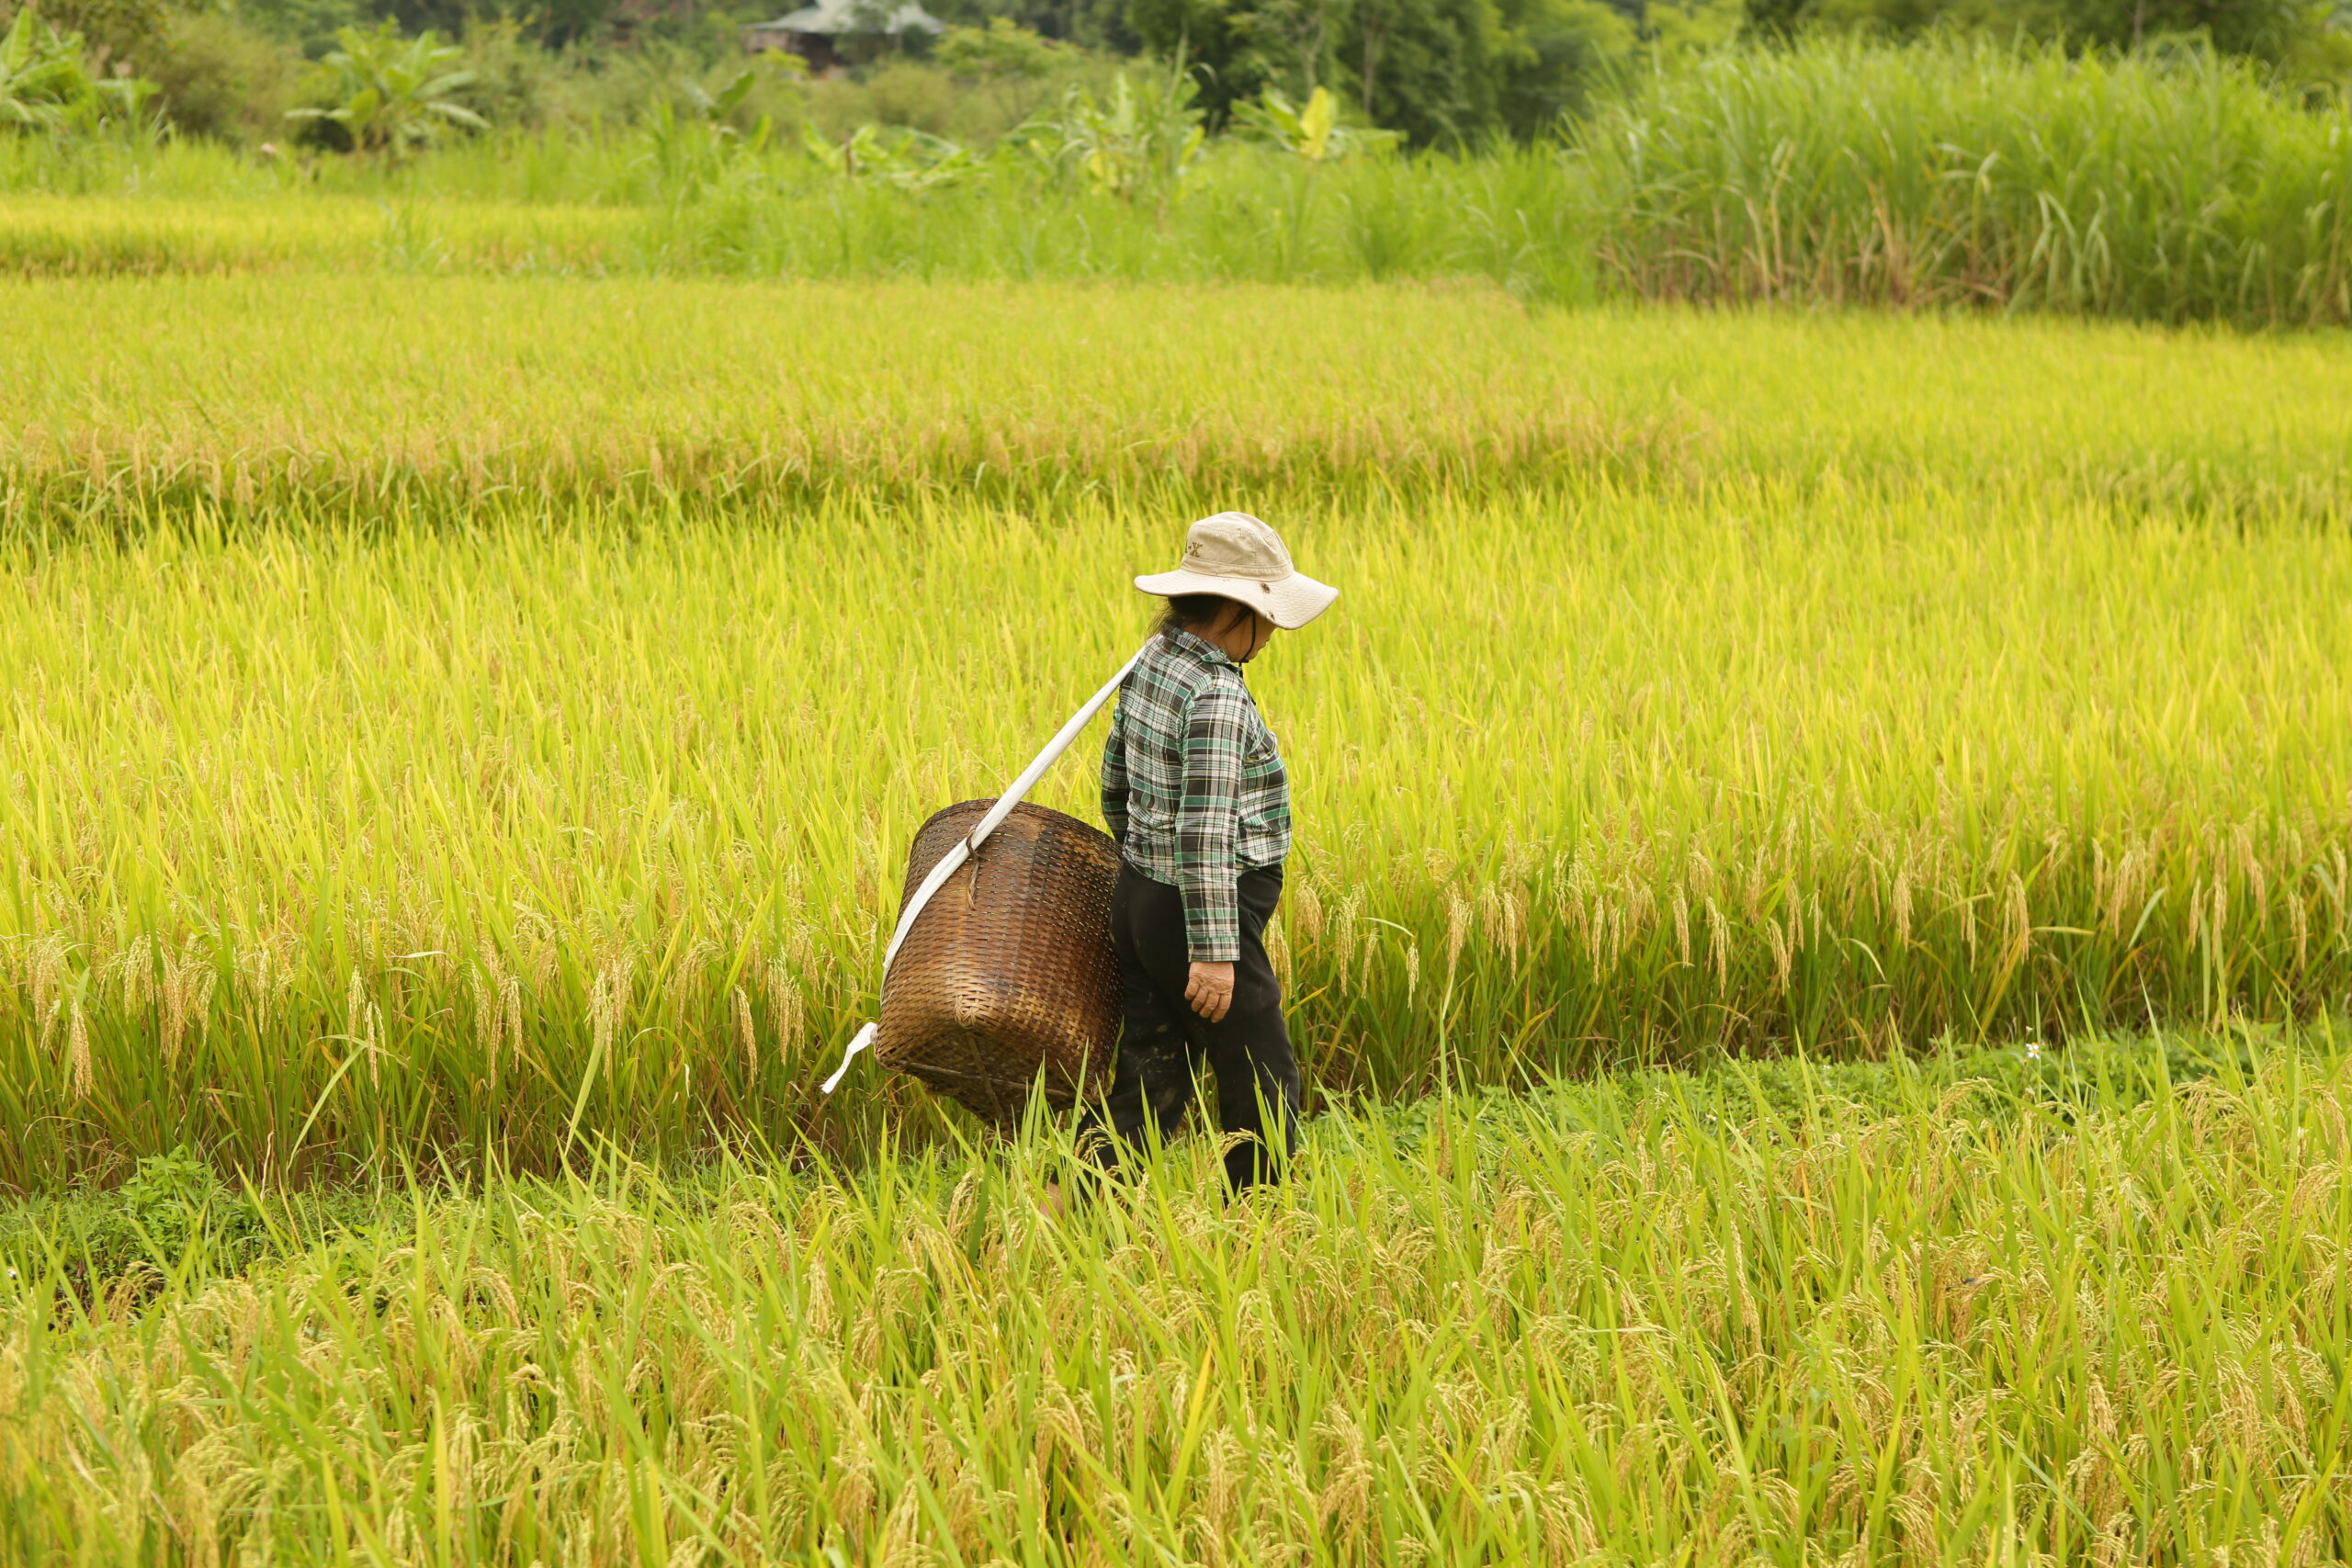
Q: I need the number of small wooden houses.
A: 1